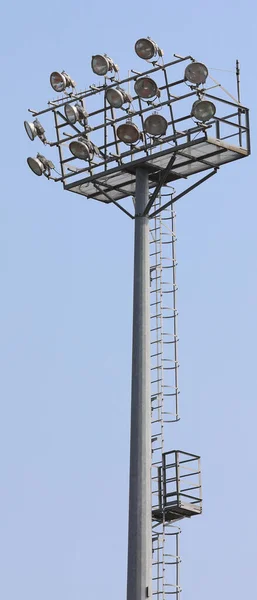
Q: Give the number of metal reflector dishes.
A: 13